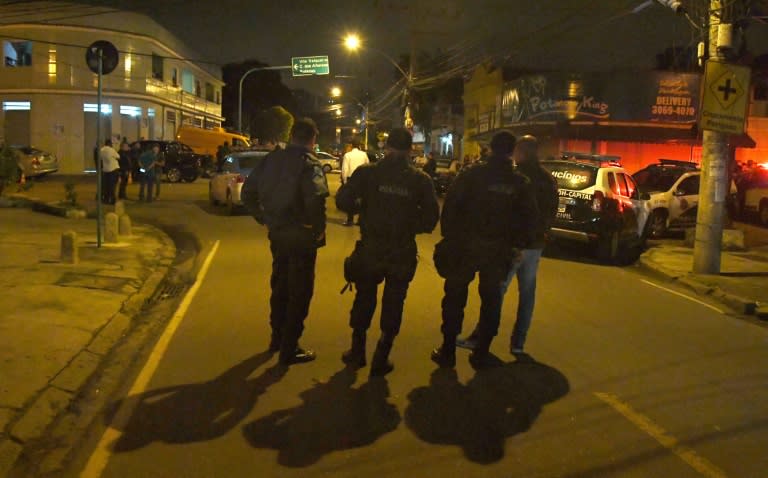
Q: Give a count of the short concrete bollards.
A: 4